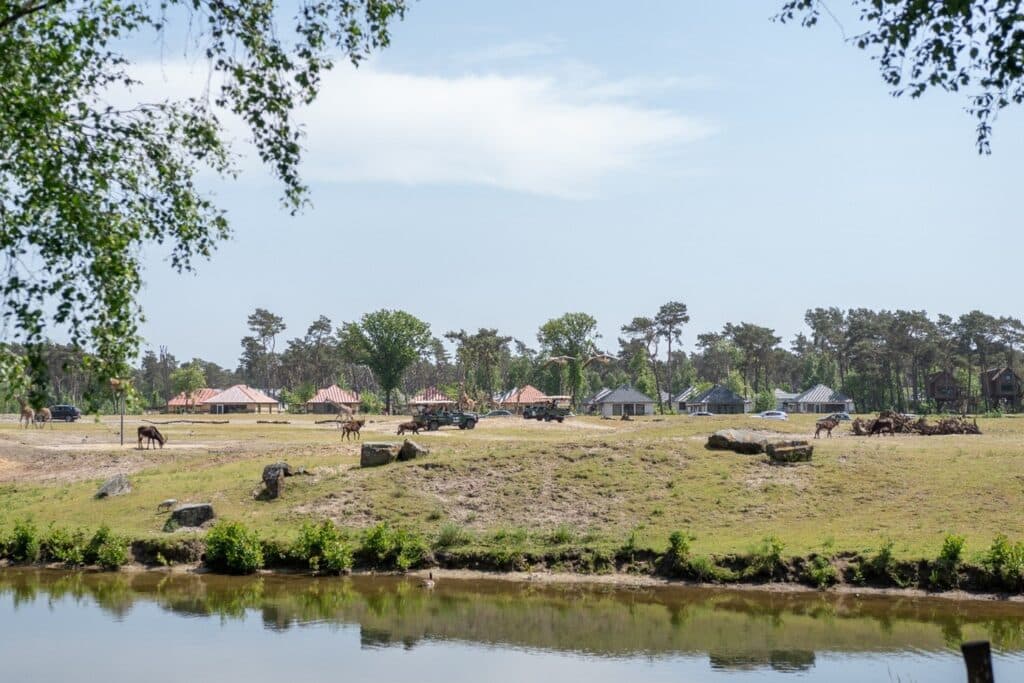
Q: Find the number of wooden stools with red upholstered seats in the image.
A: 0